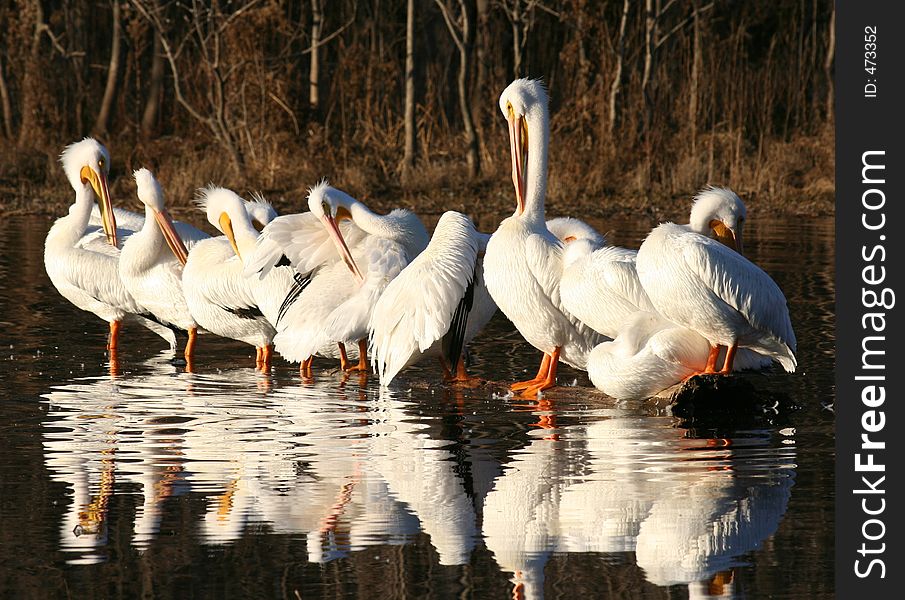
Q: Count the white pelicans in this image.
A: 10